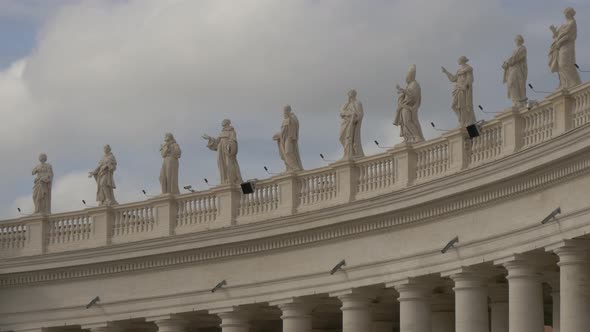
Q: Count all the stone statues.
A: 10